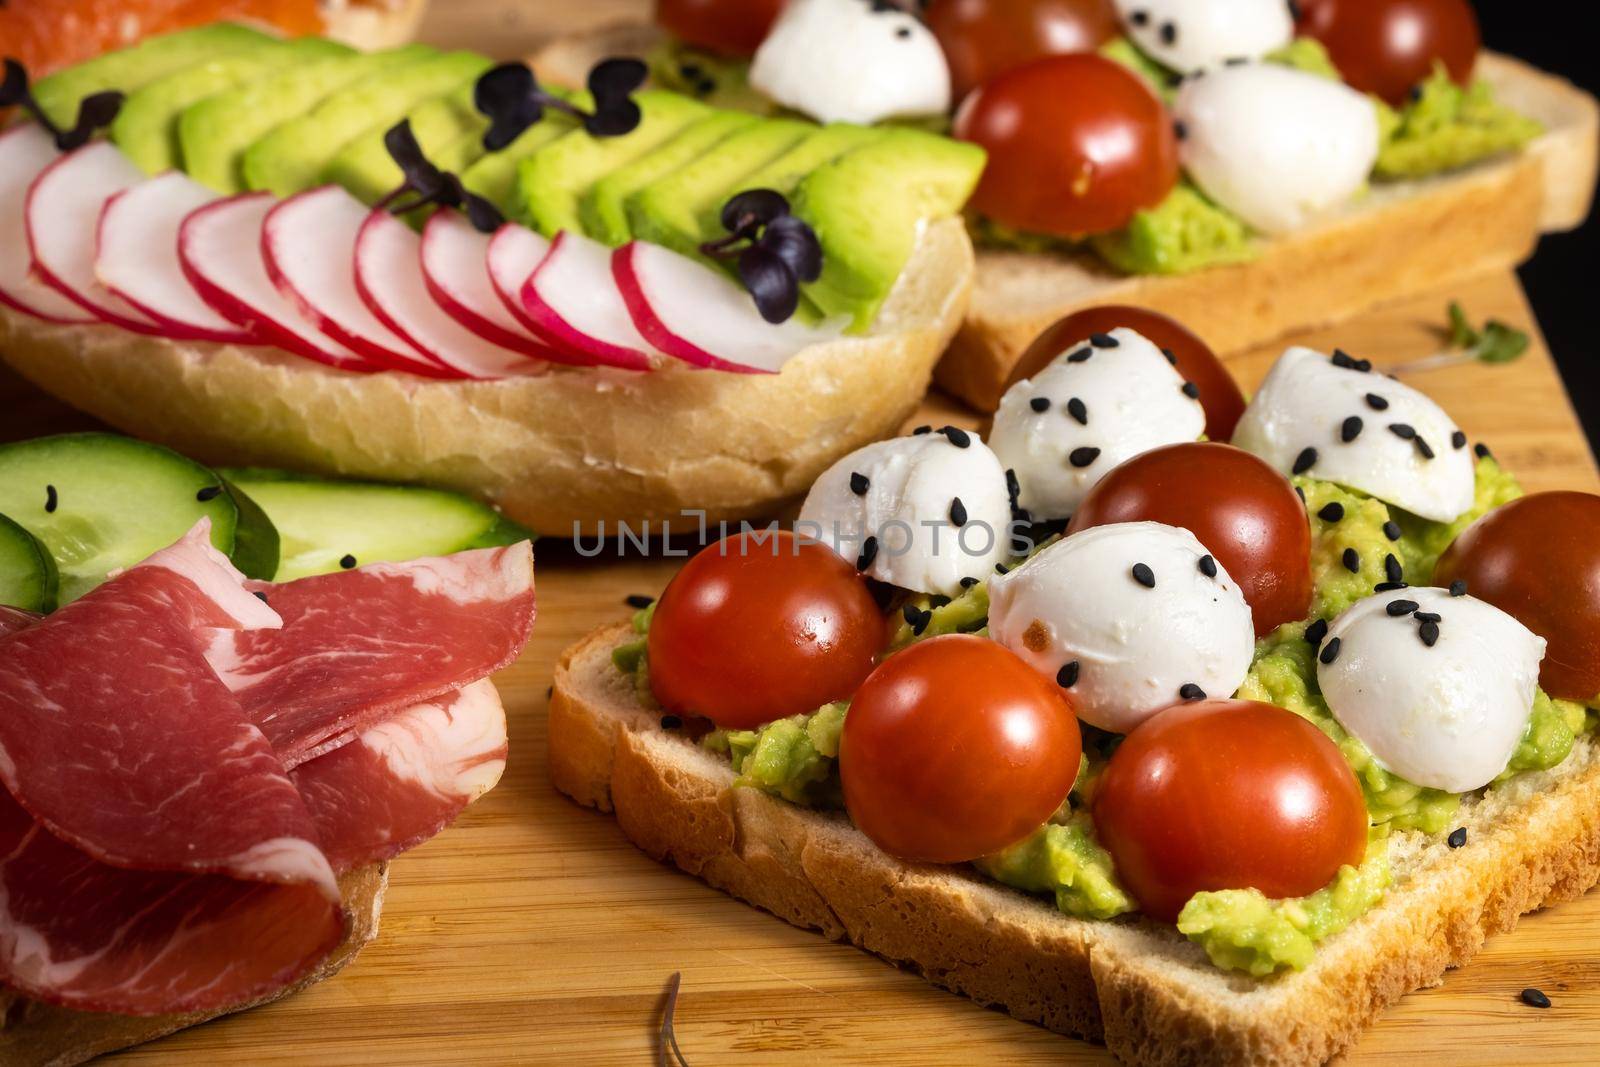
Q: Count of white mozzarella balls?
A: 8